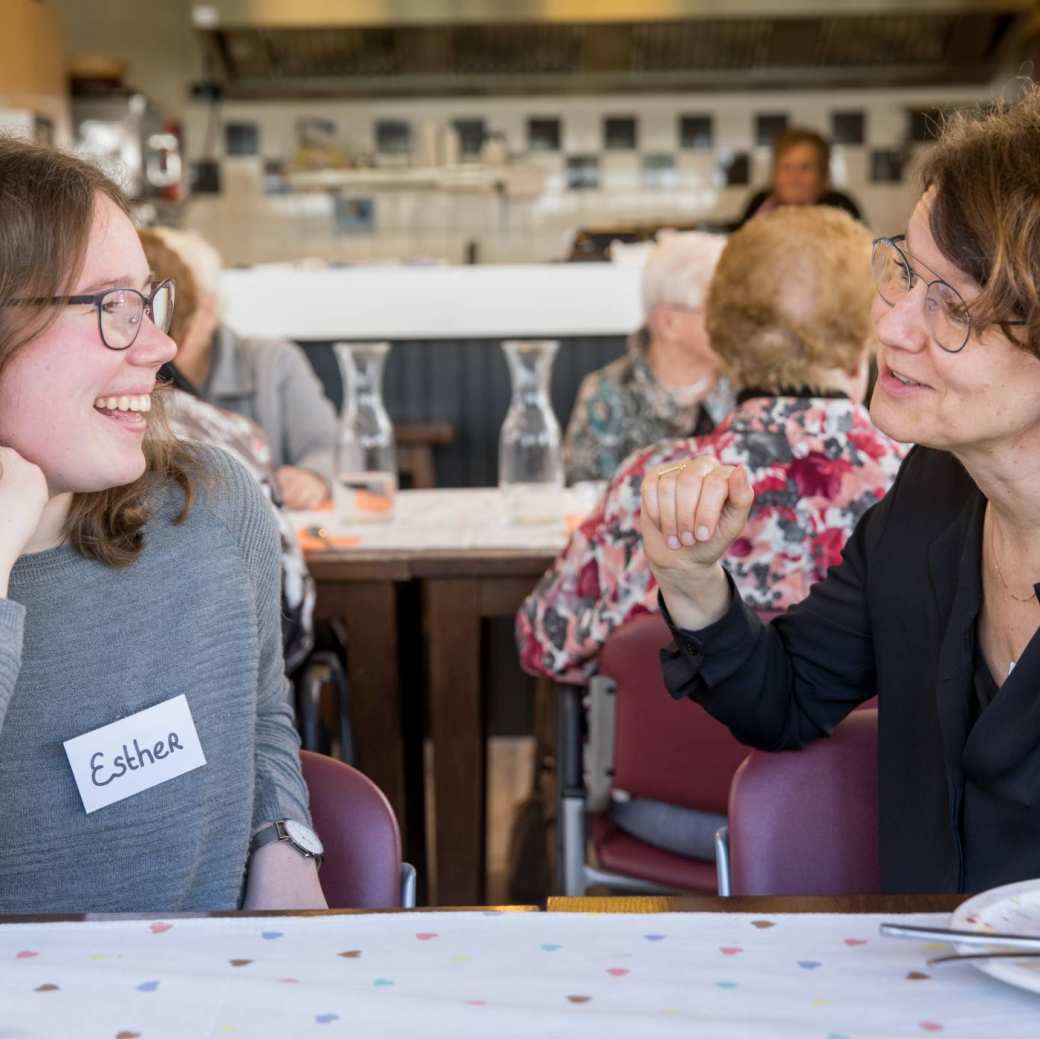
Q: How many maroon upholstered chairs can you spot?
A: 3